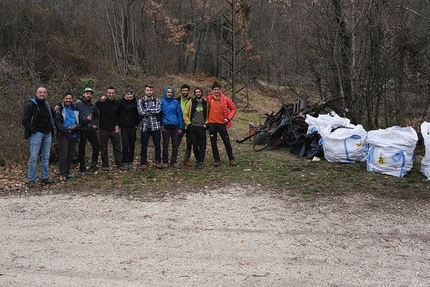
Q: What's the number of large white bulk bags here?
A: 4